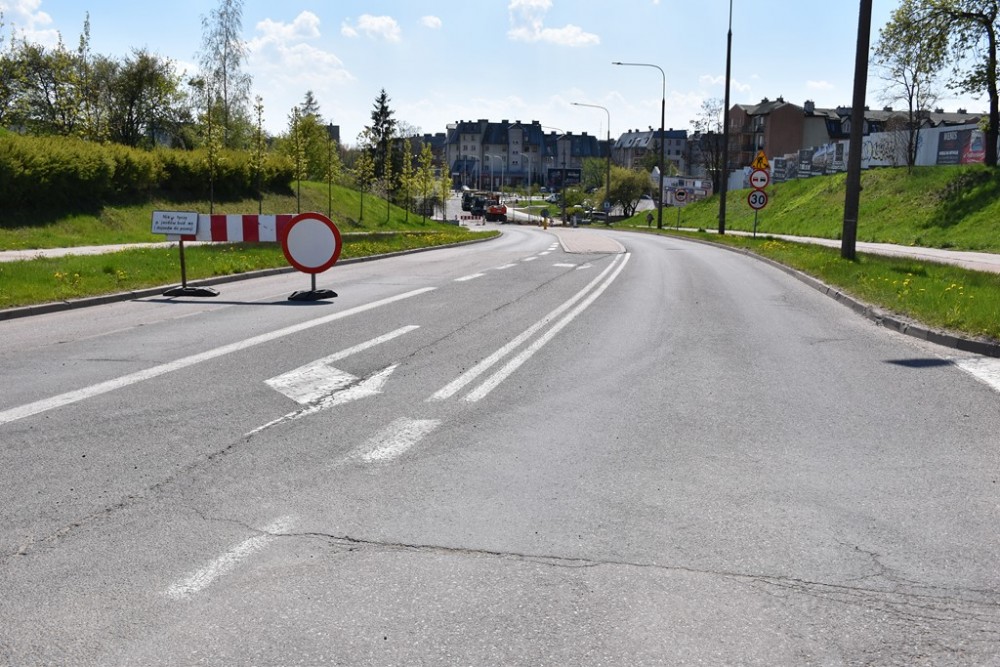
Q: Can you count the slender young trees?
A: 9